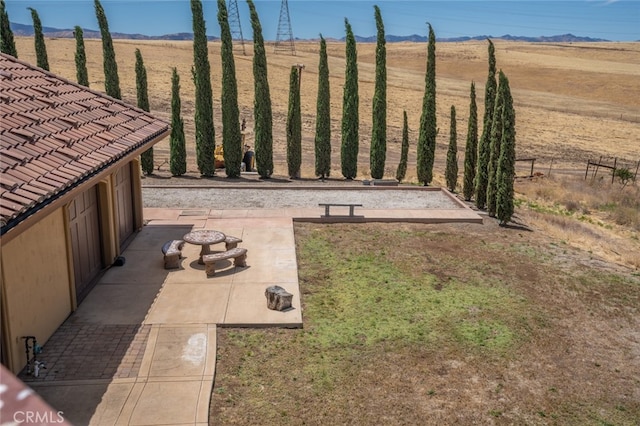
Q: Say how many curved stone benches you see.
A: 3